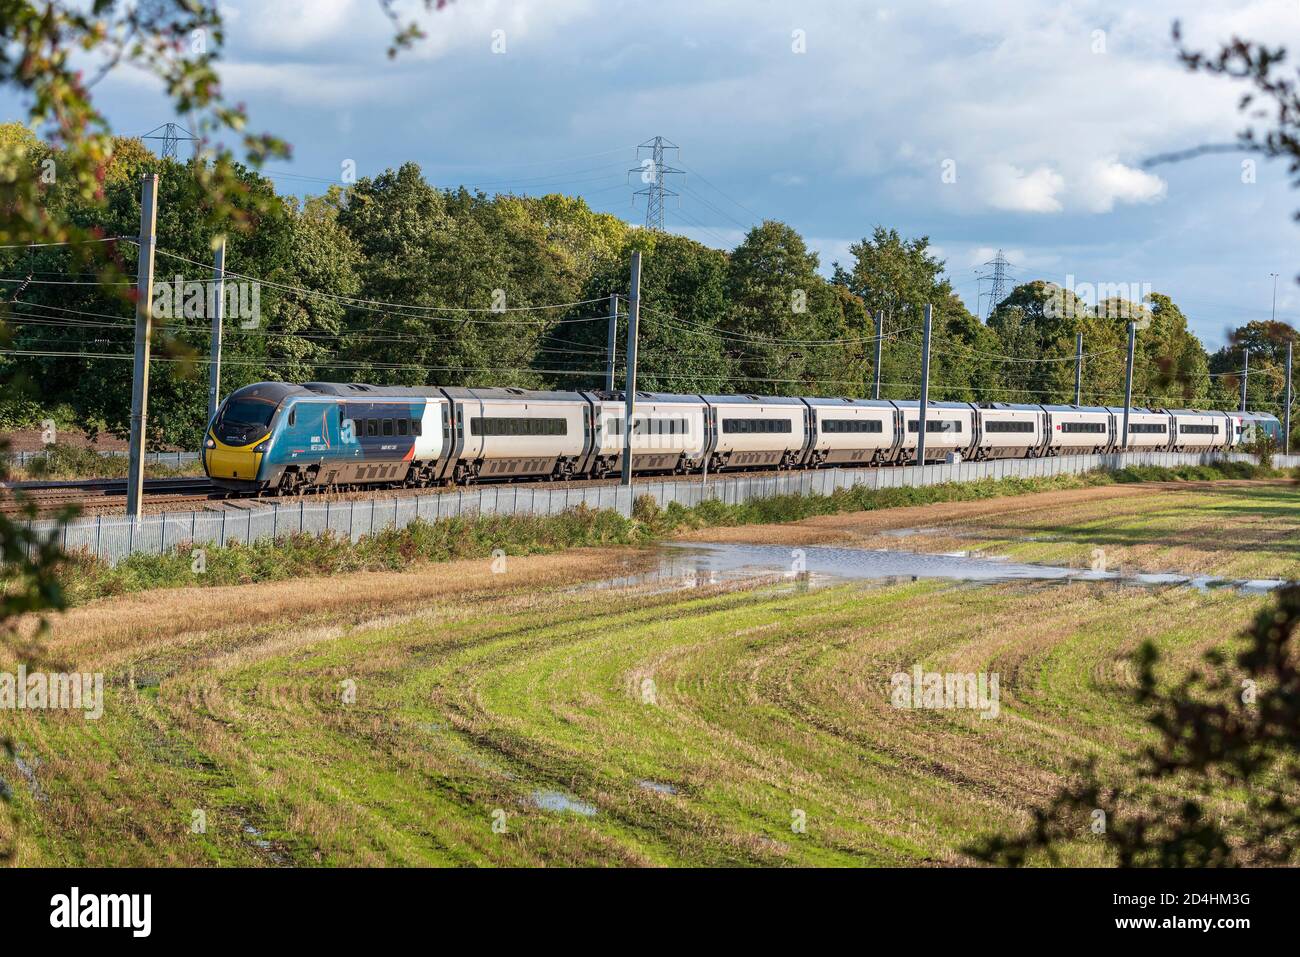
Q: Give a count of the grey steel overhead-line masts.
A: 10